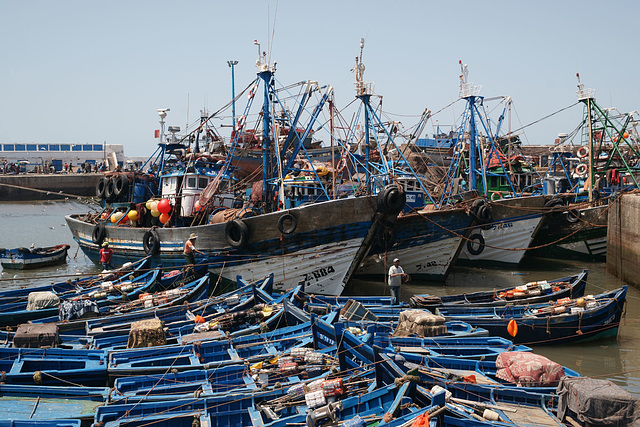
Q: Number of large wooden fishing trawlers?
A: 4